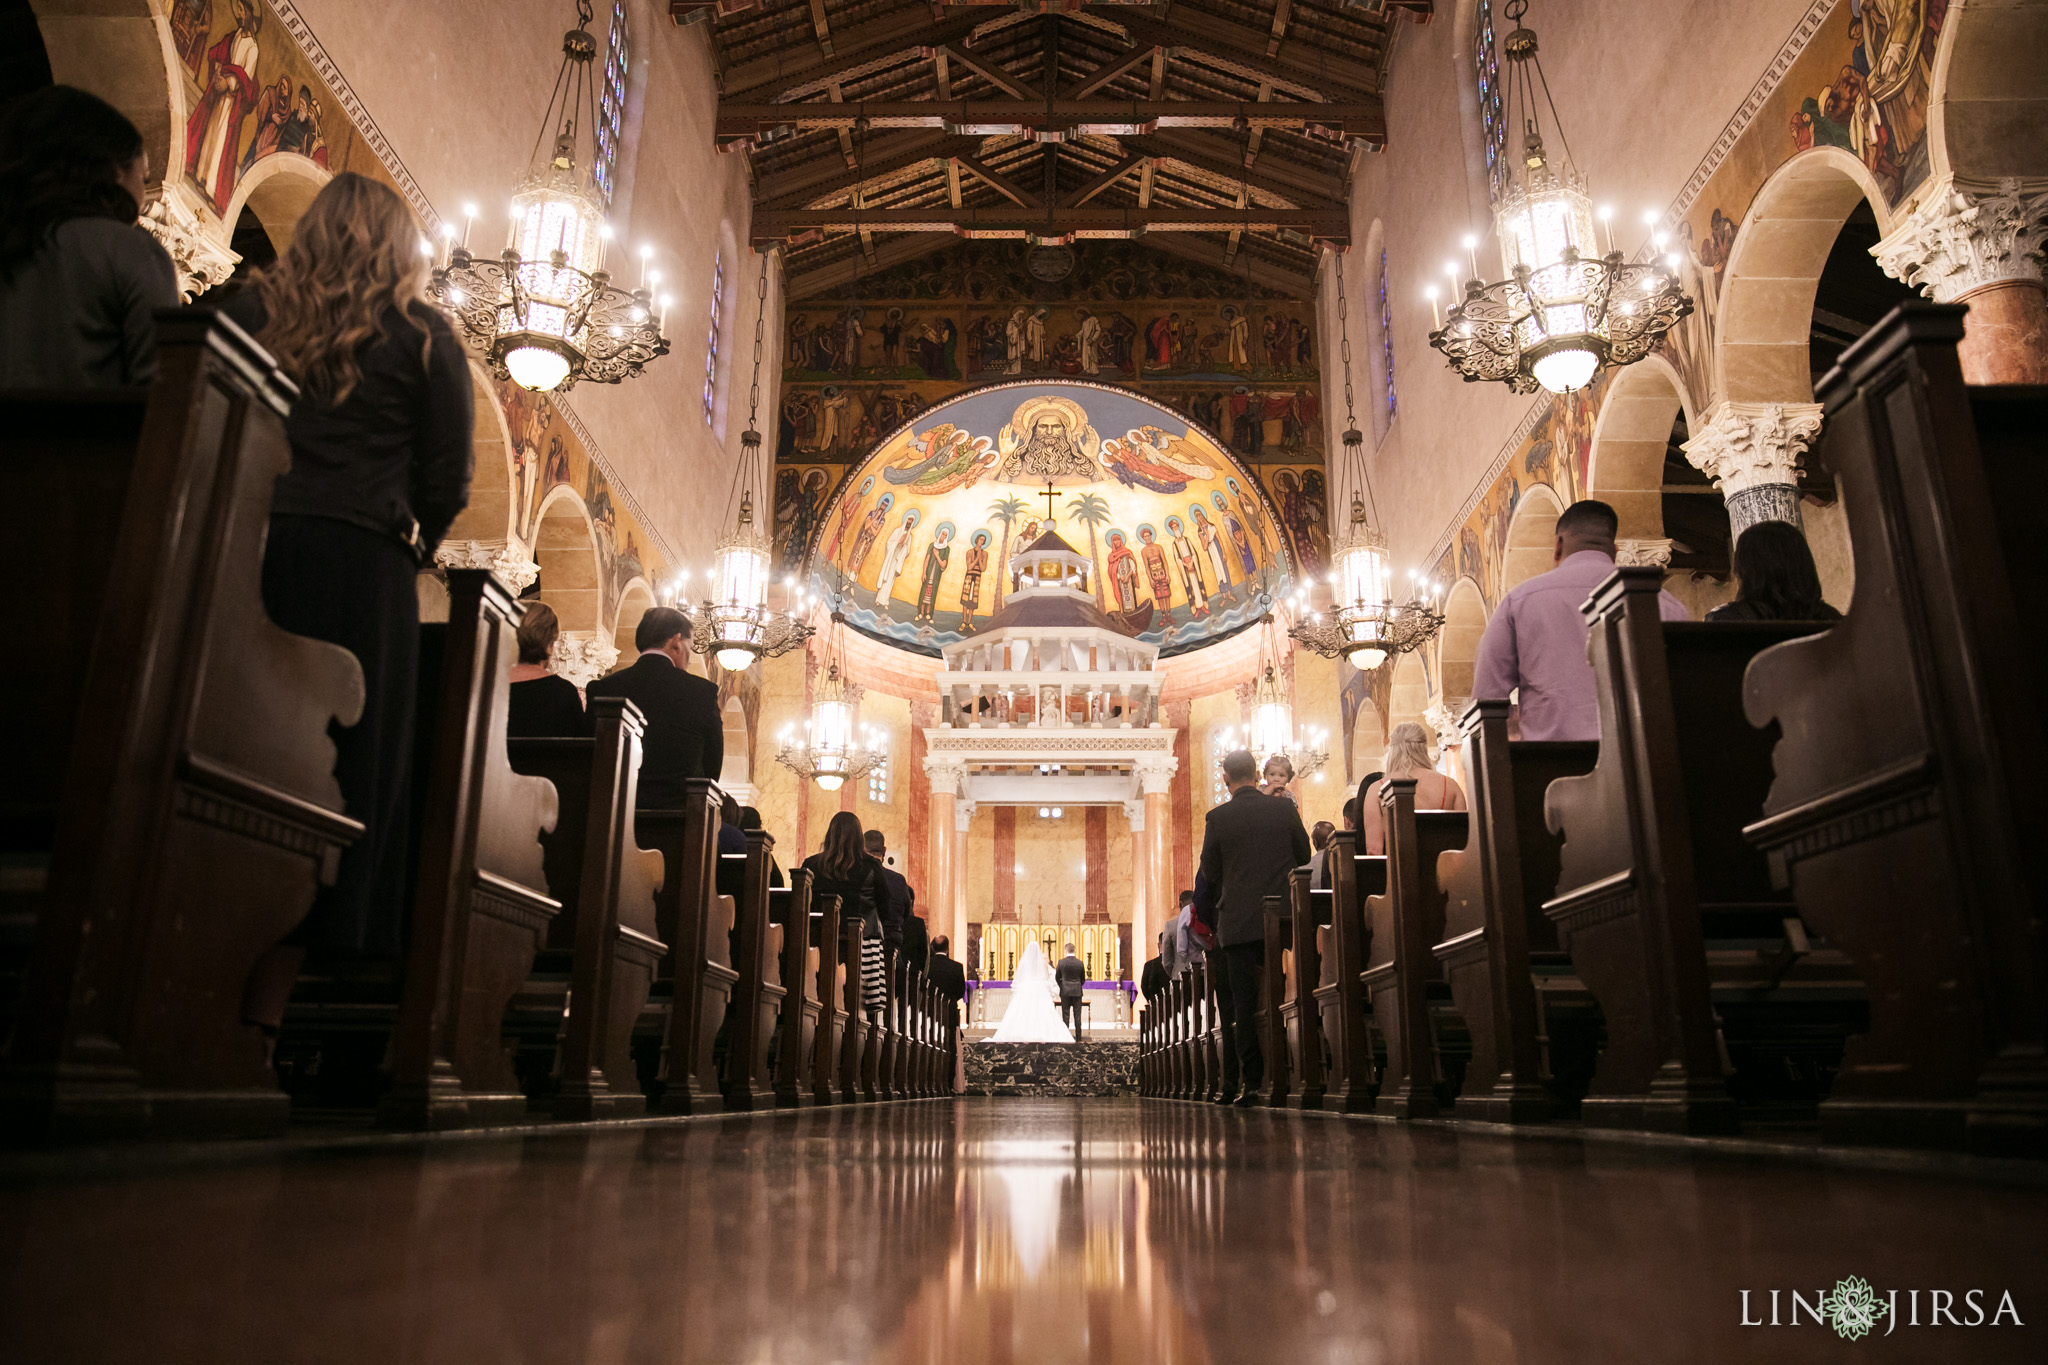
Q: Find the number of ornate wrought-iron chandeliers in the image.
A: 6